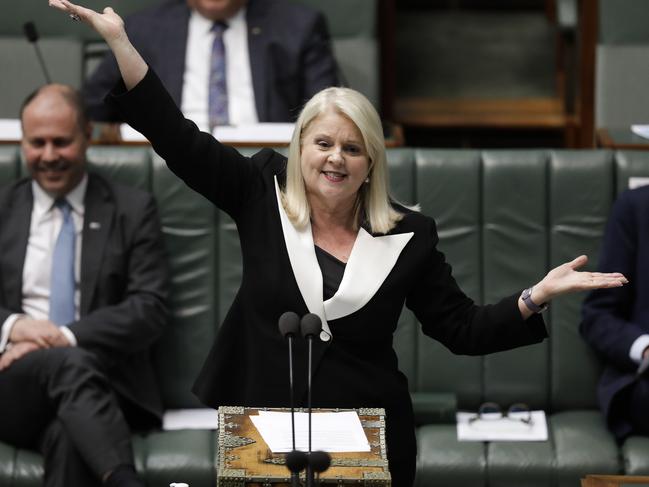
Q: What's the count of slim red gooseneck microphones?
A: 0